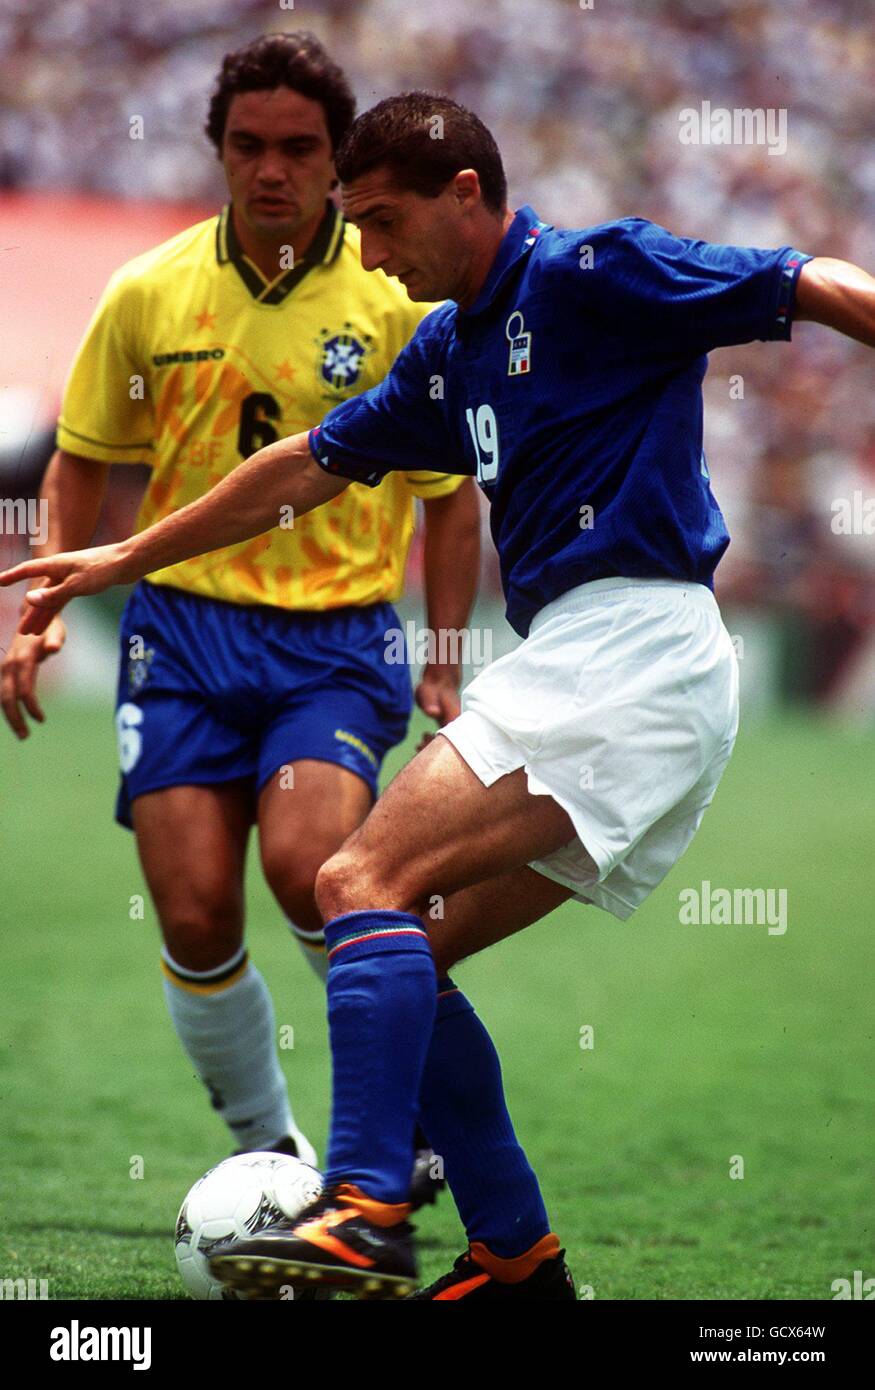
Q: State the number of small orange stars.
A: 2